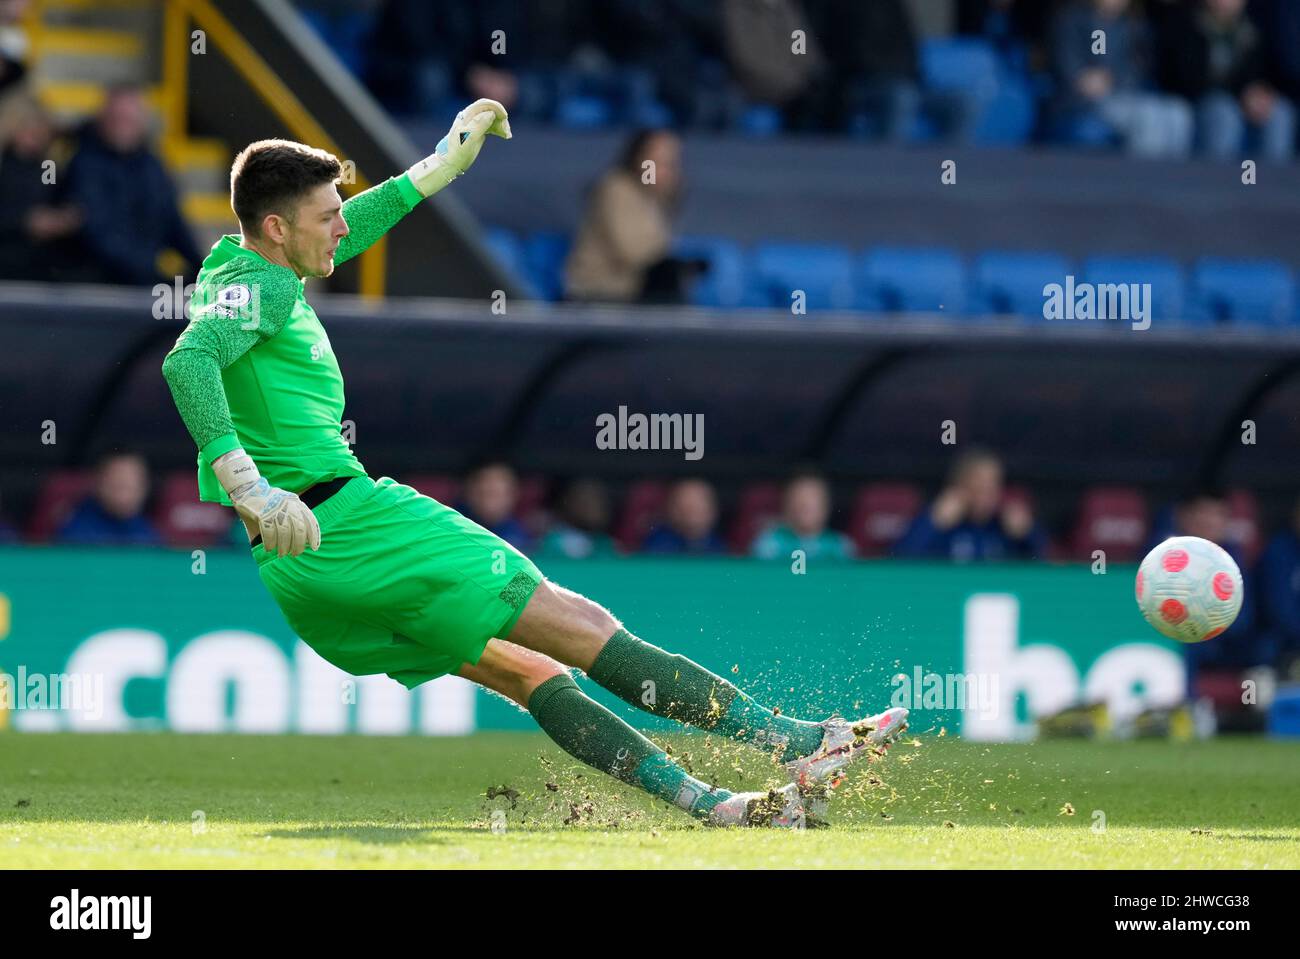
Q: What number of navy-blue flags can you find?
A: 0